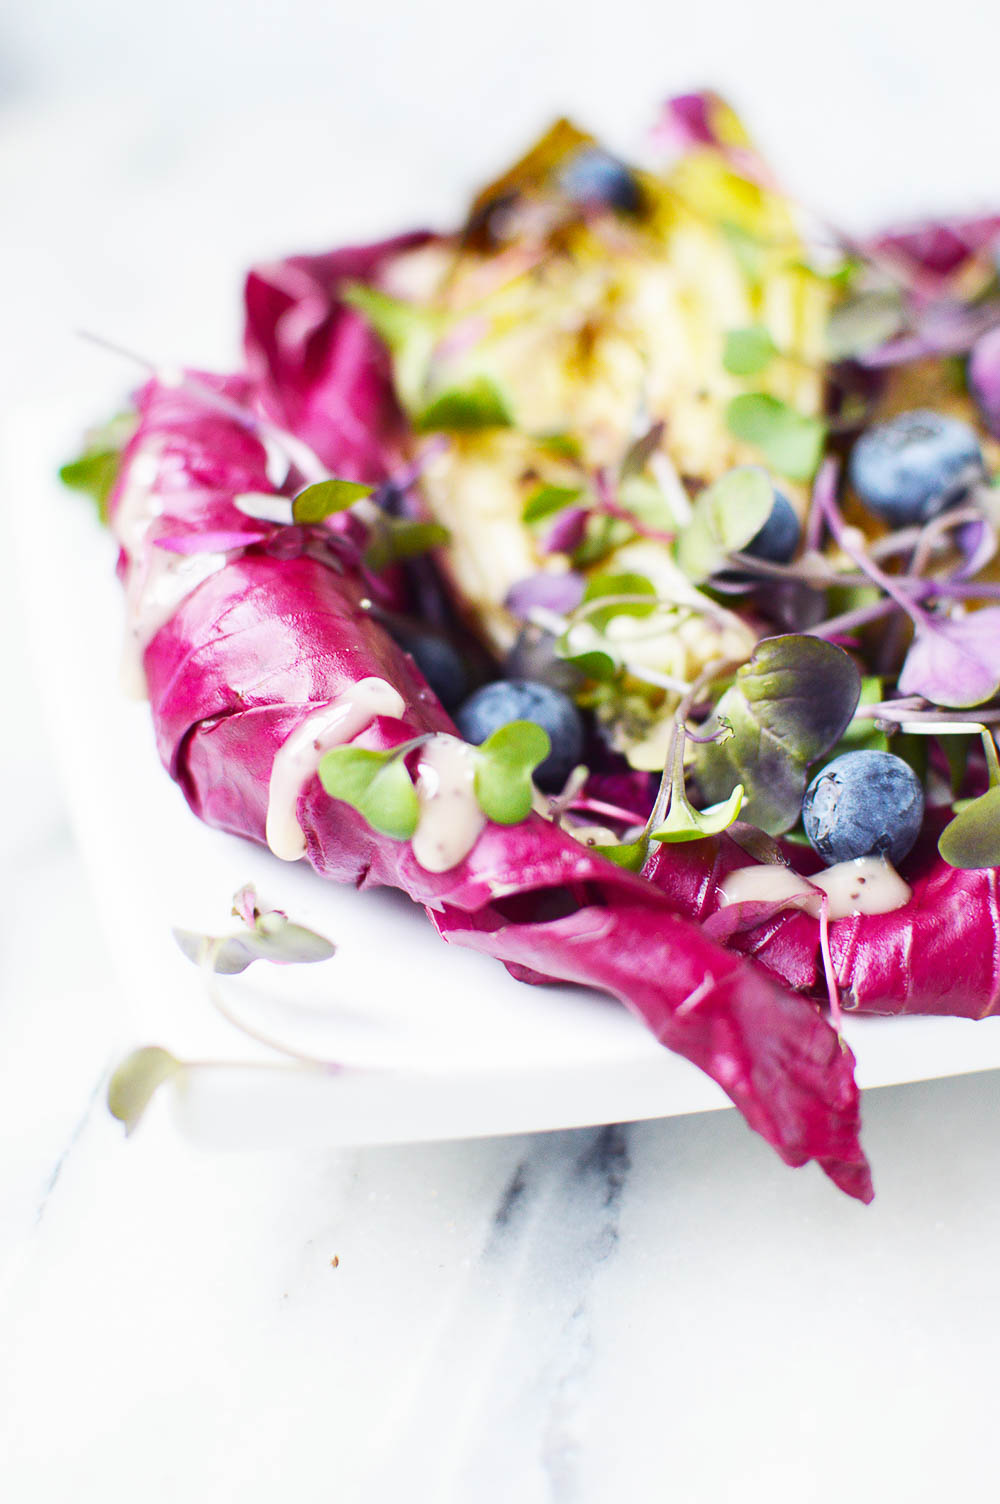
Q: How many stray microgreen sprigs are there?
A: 2